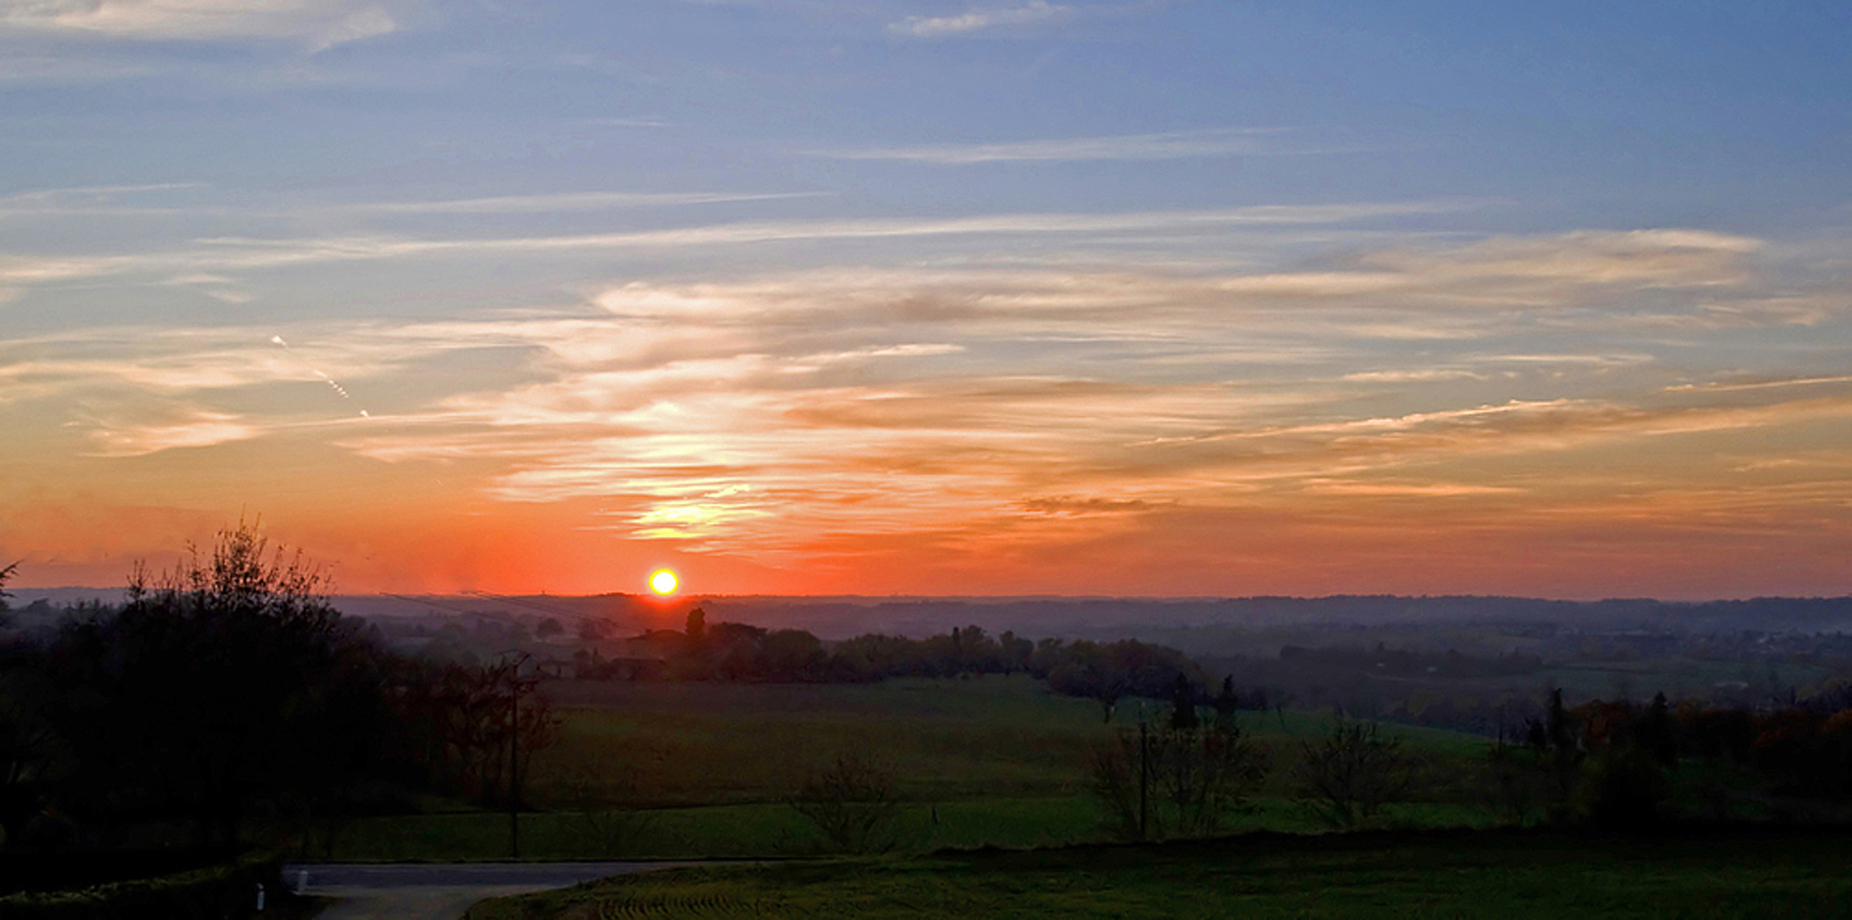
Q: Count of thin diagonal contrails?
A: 1